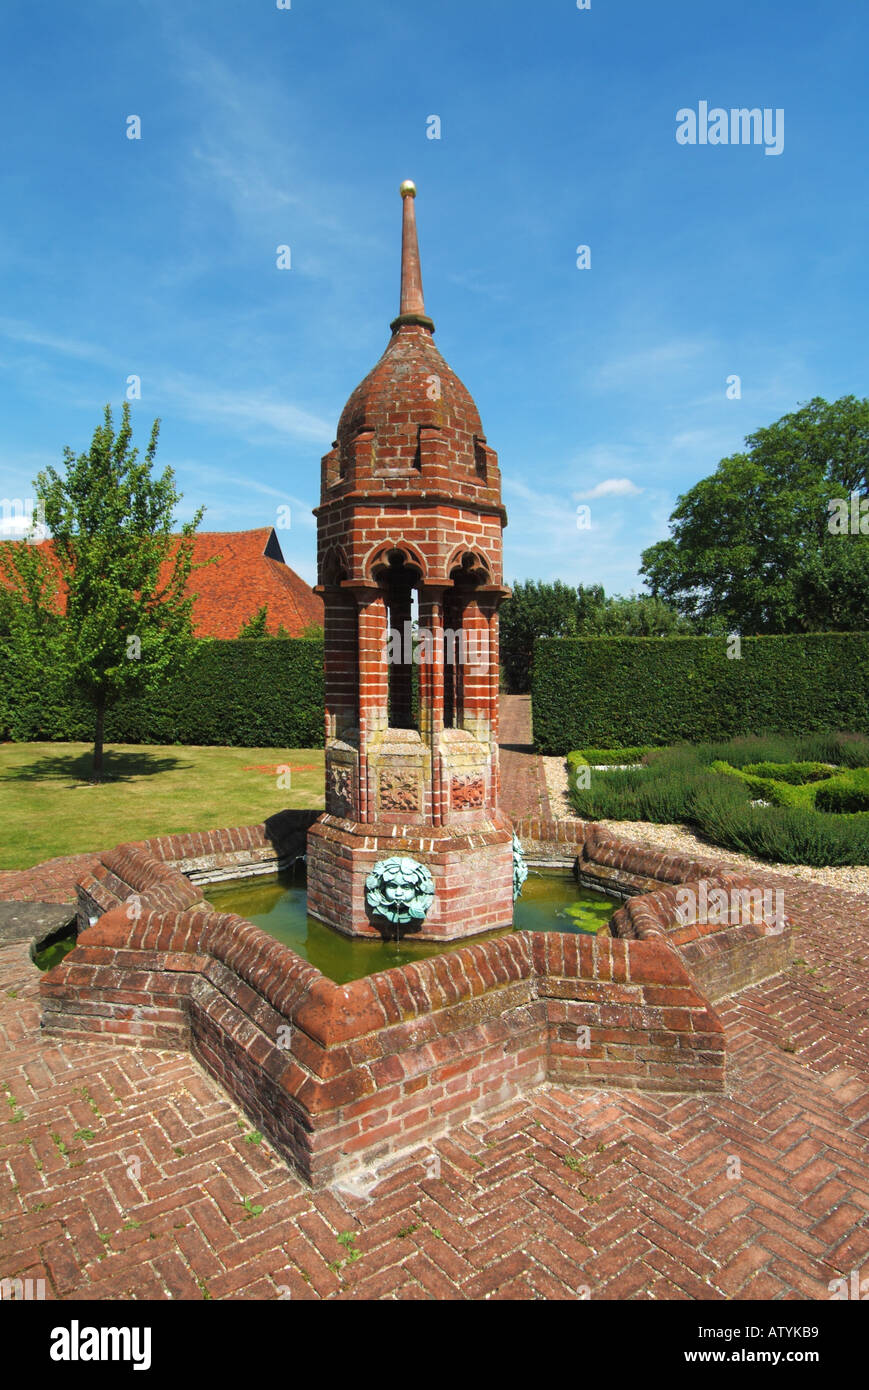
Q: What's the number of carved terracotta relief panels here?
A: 3